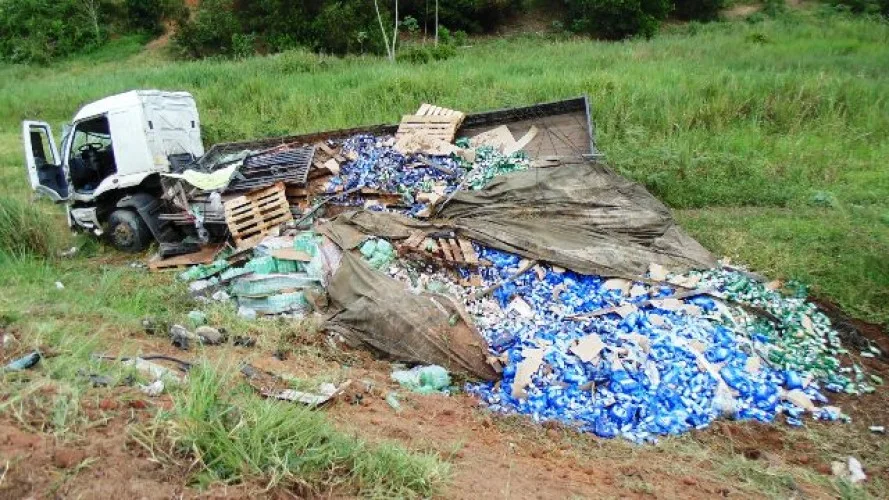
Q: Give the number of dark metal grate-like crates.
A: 1